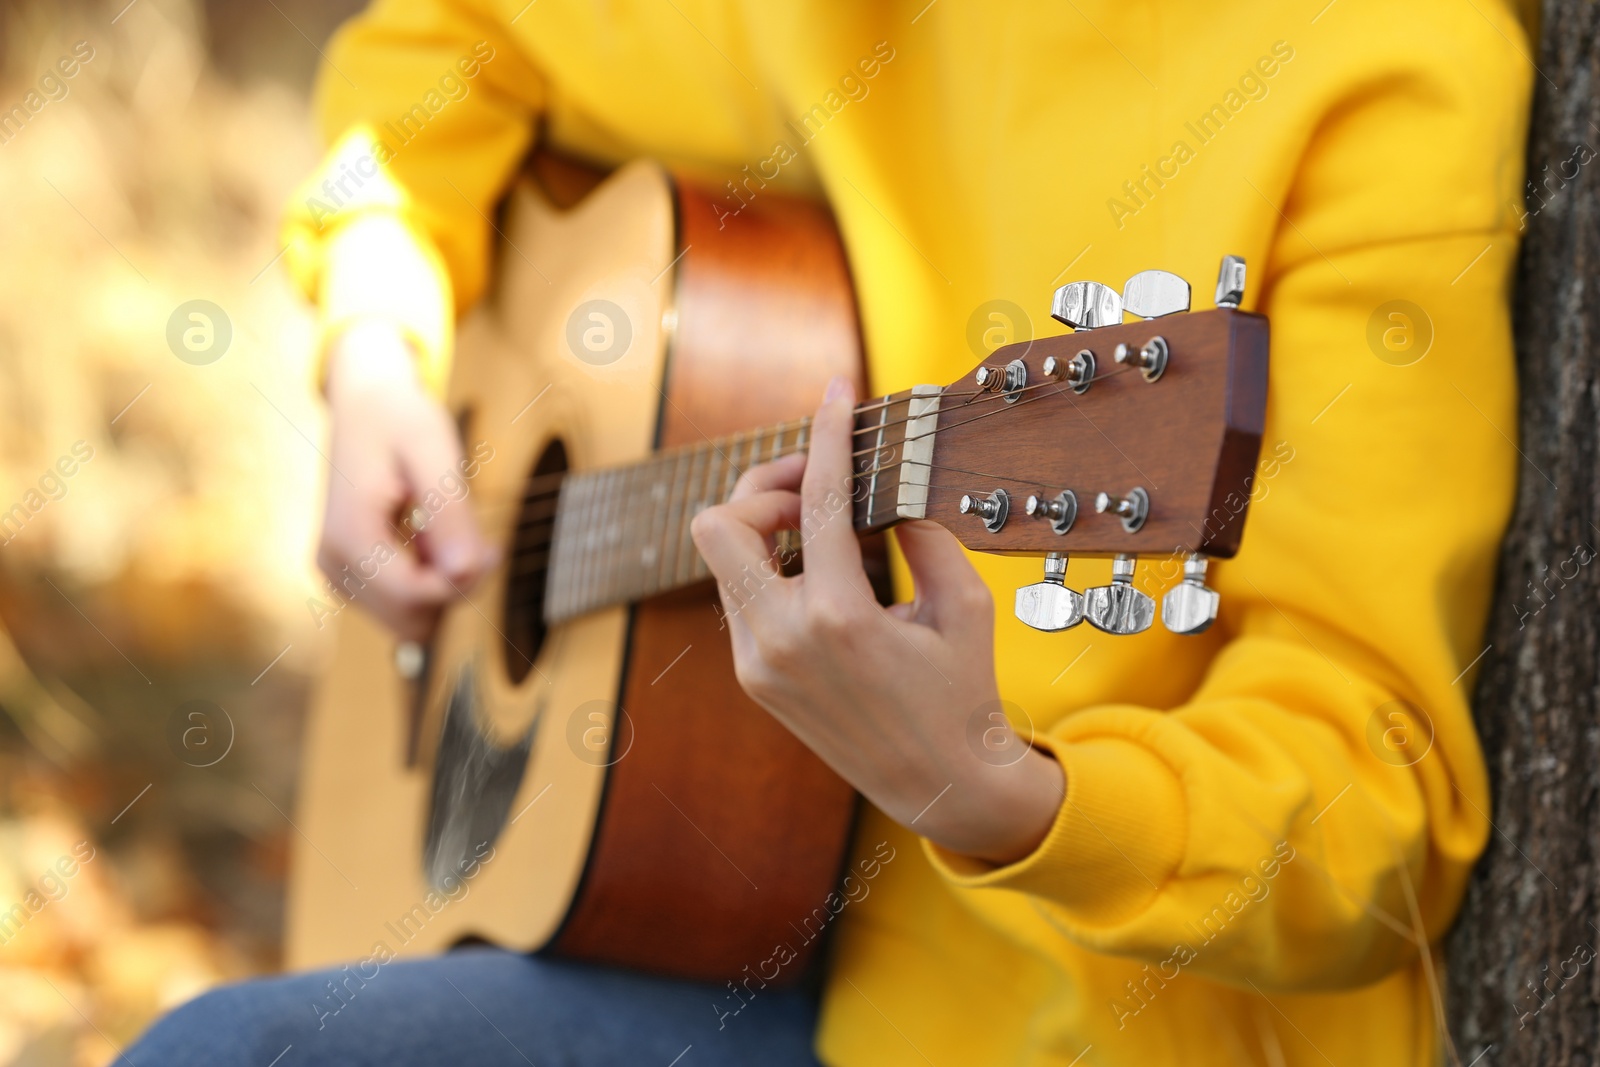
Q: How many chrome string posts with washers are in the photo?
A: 6